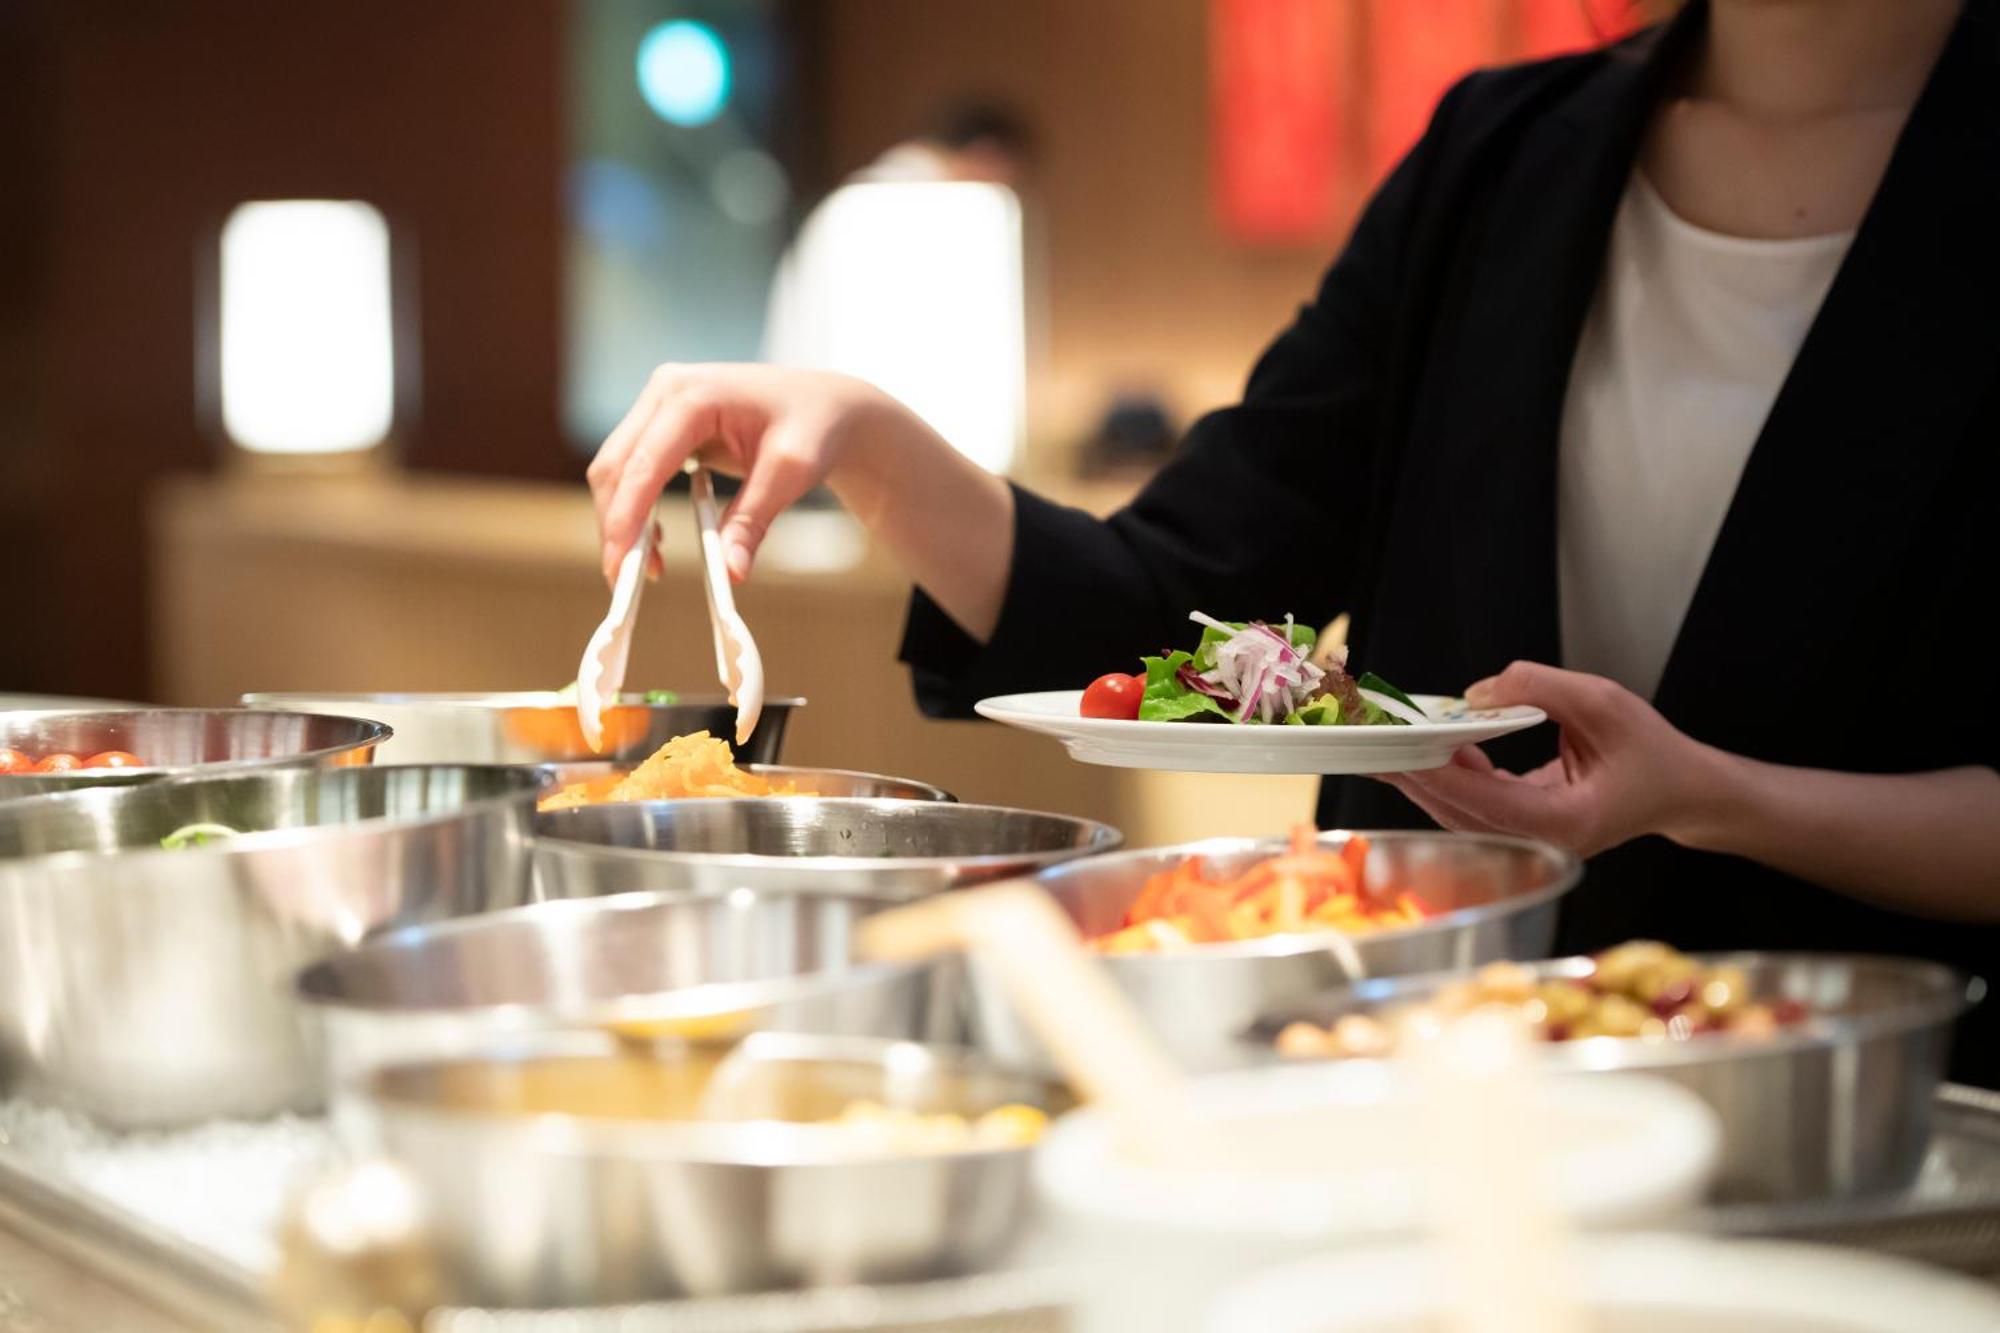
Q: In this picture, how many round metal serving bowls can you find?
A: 9